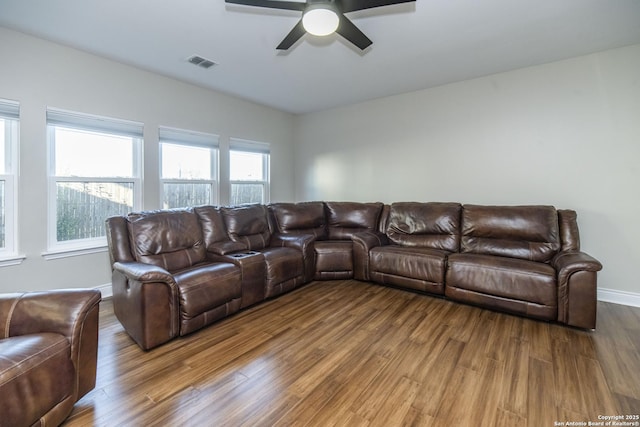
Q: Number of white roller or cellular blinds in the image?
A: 4